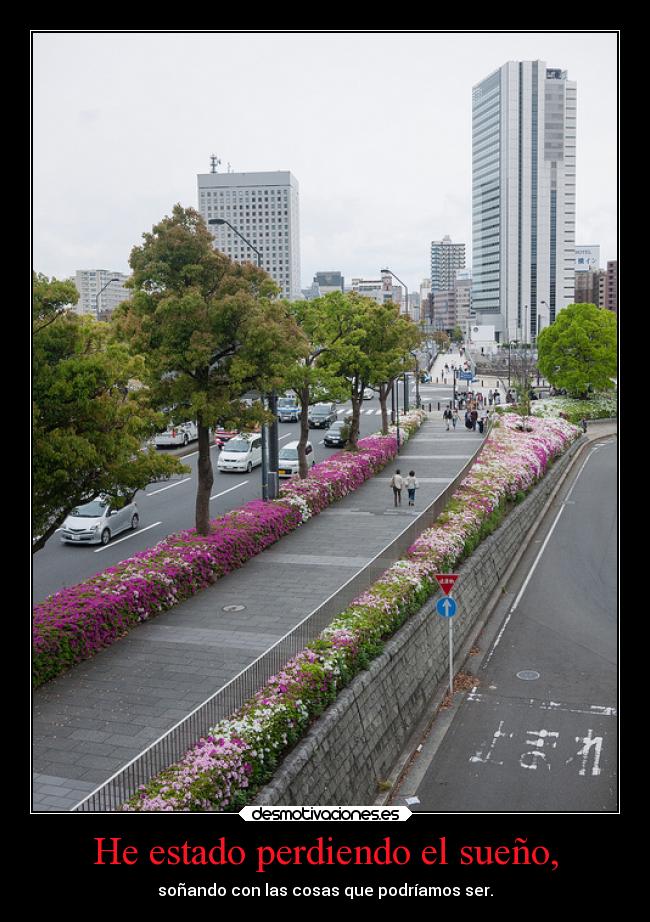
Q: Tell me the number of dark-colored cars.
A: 2